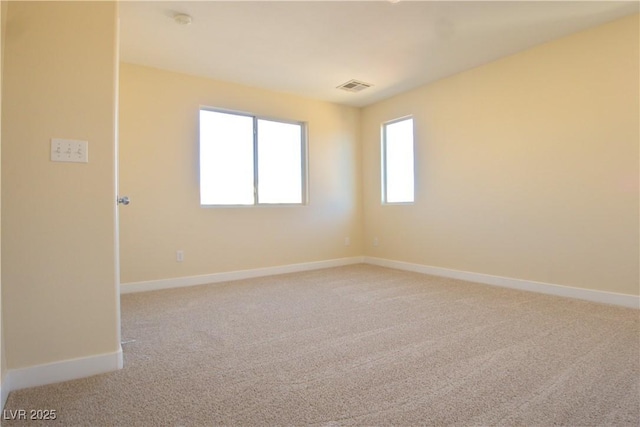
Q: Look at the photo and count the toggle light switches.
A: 3